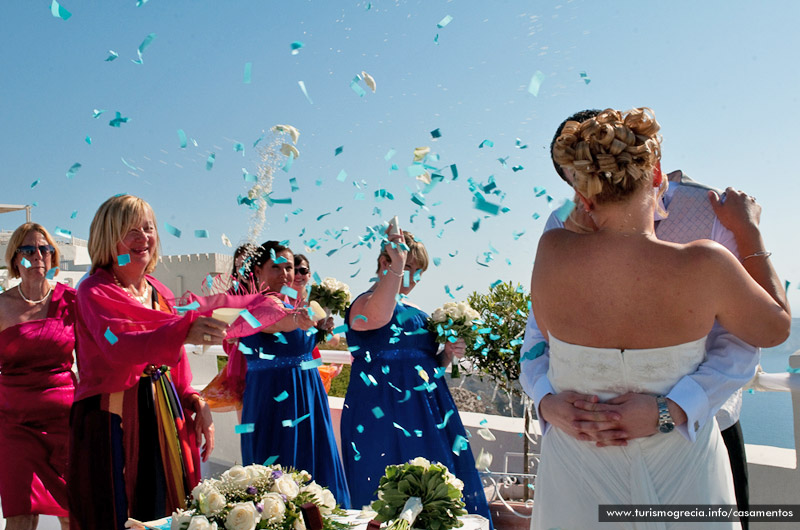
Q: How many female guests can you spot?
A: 6